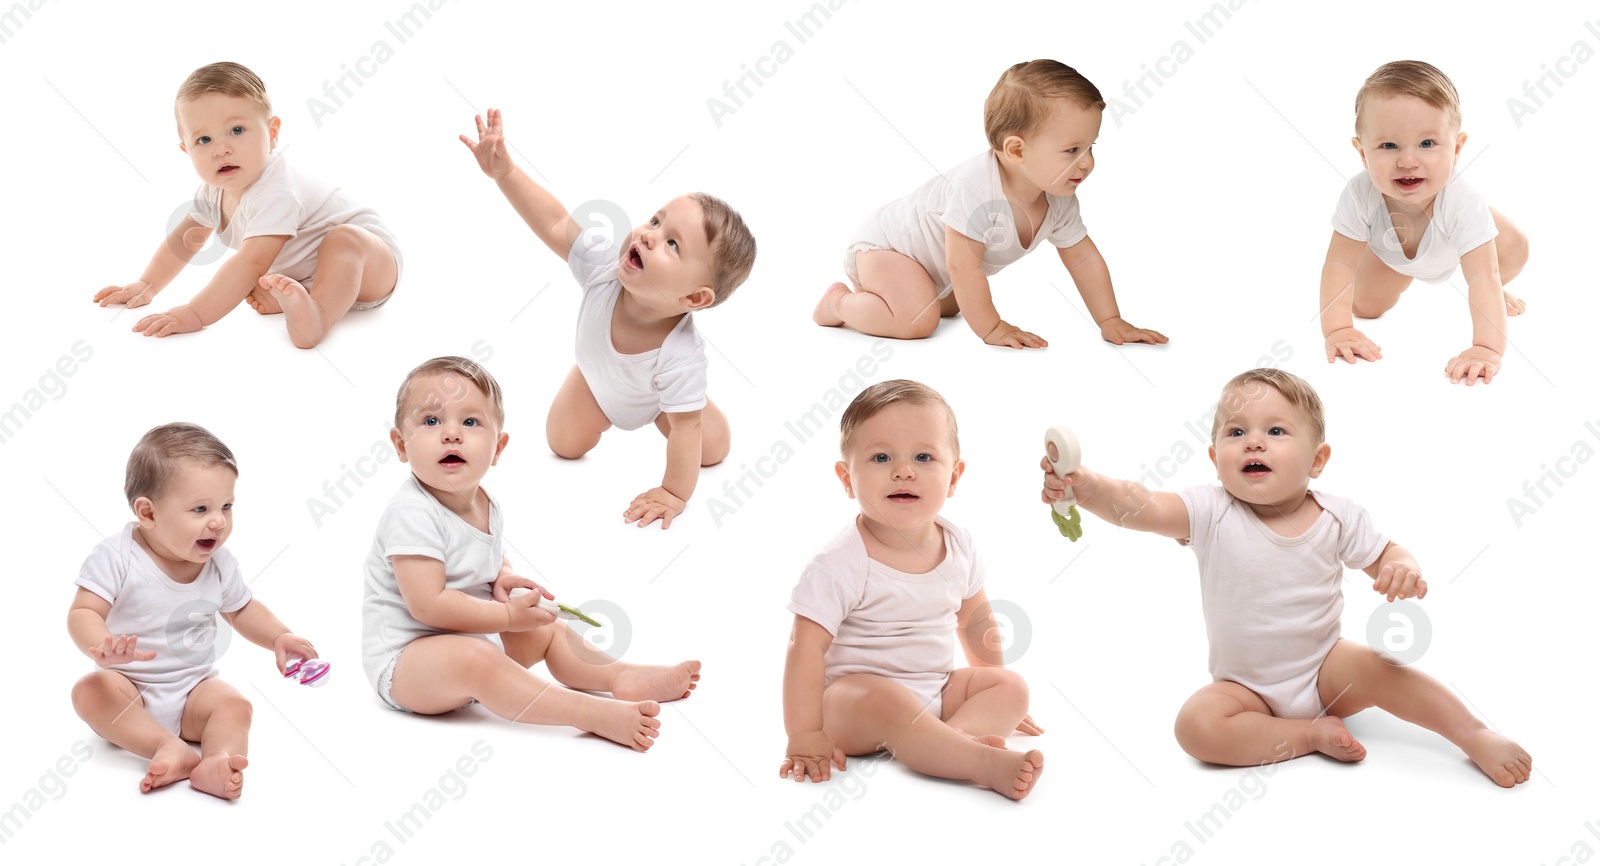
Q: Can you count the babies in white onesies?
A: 8